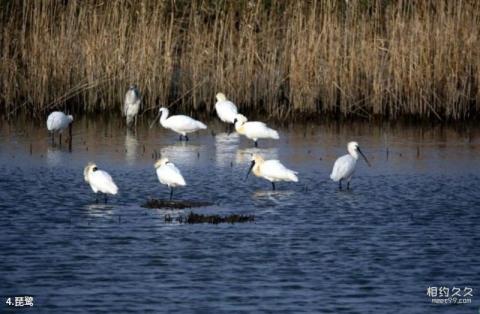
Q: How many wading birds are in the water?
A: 9